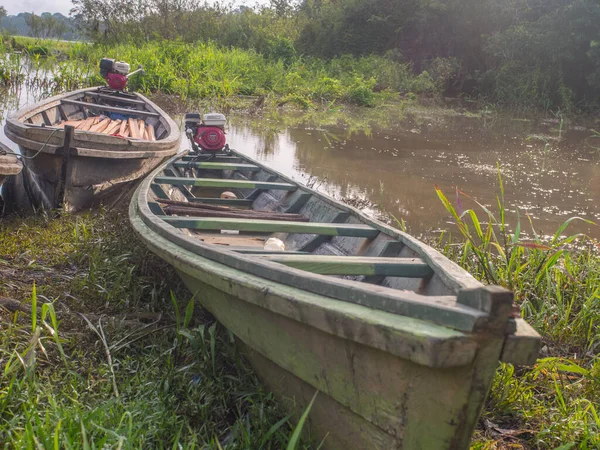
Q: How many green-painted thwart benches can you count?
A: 4